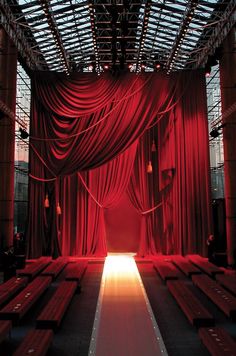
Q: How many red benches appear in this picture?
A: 15